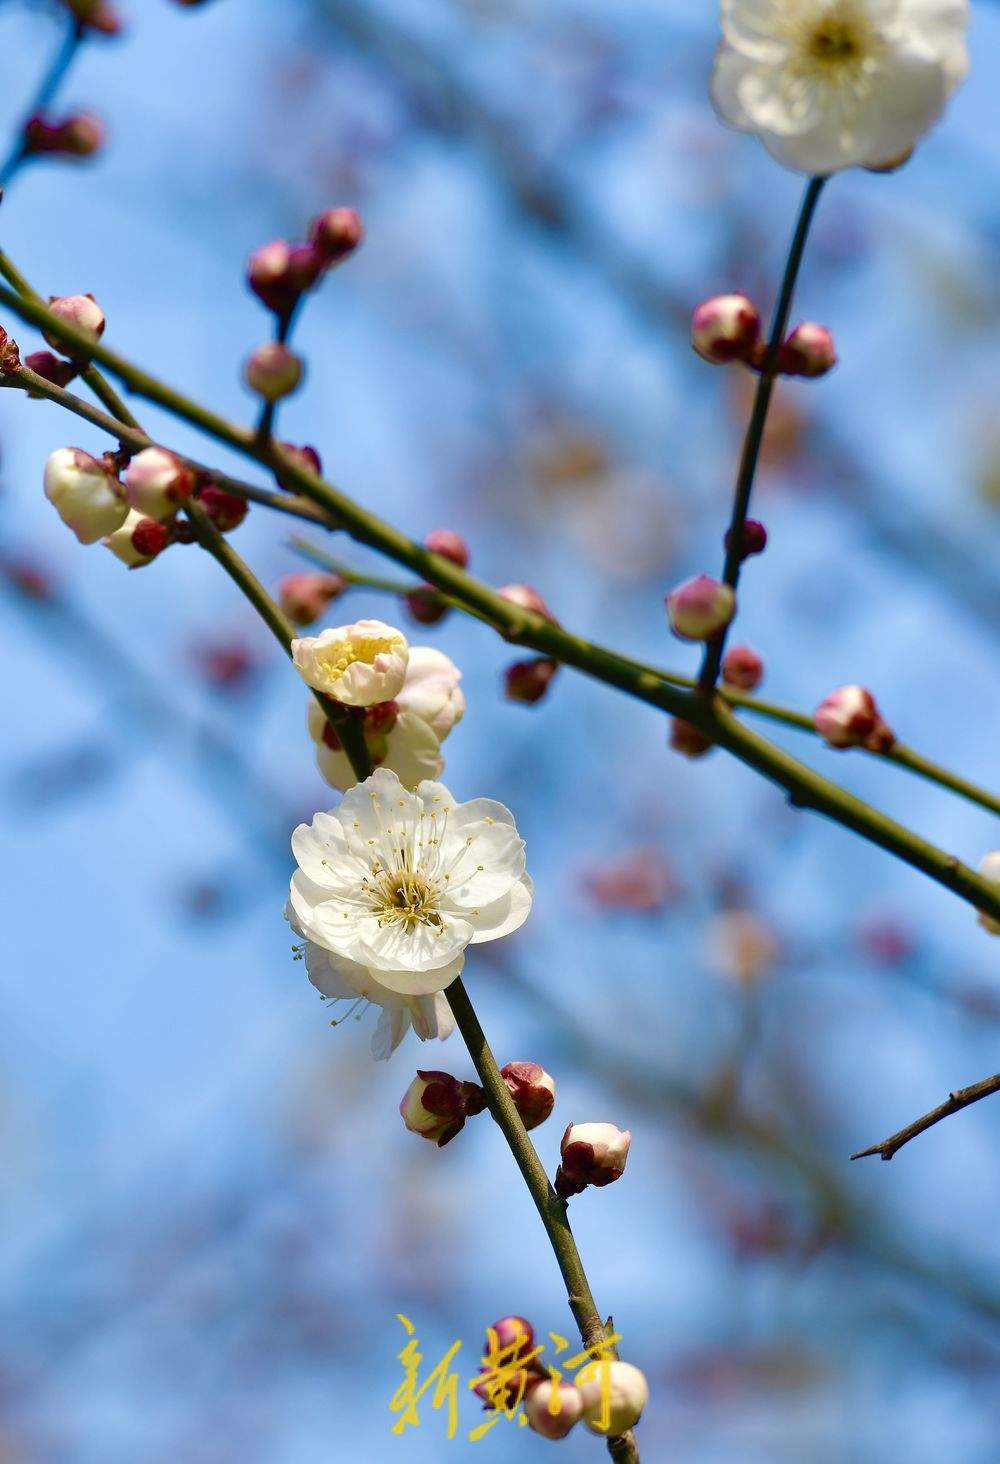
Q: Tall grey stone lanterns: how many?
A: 0